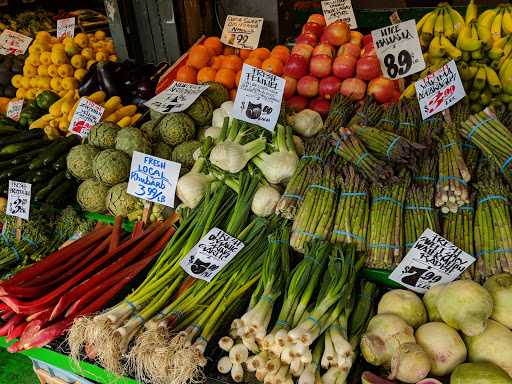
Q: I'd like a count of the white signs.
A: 14